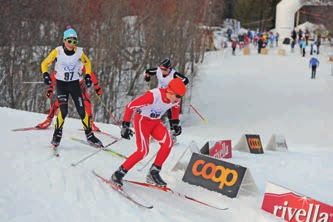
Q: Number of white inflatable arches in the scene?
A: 1